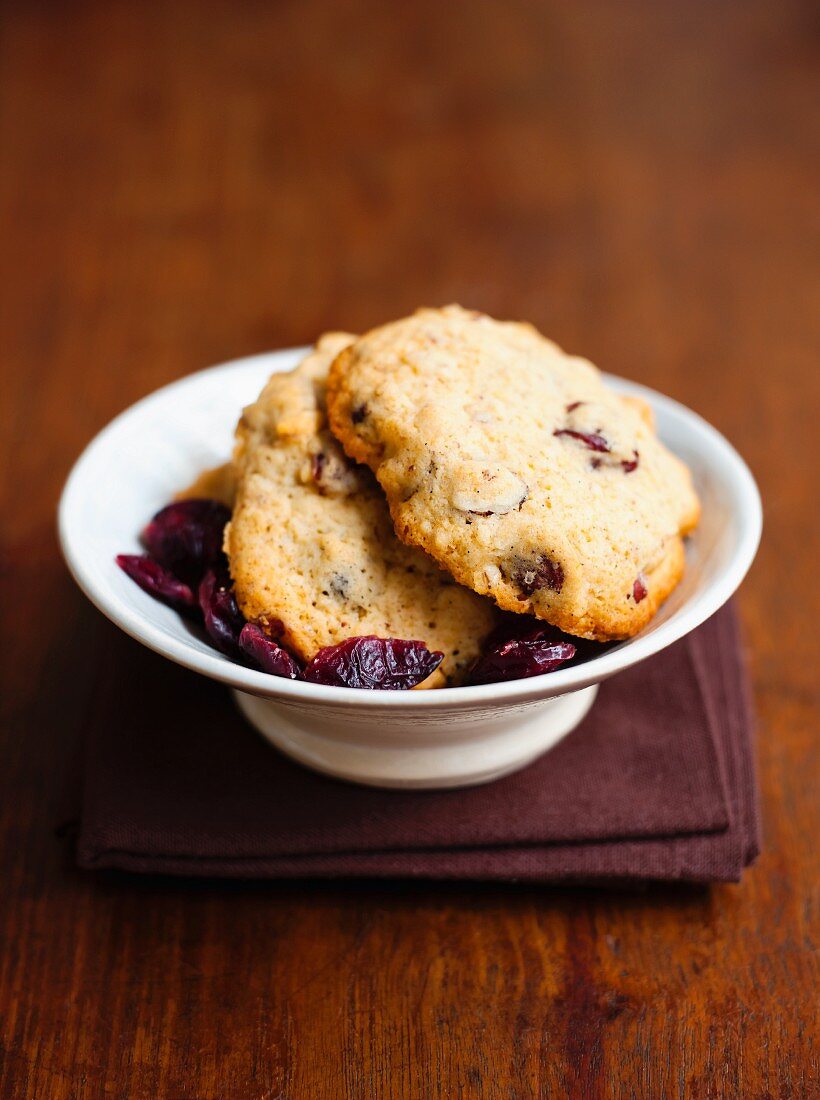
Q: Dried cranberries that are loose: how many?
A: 6